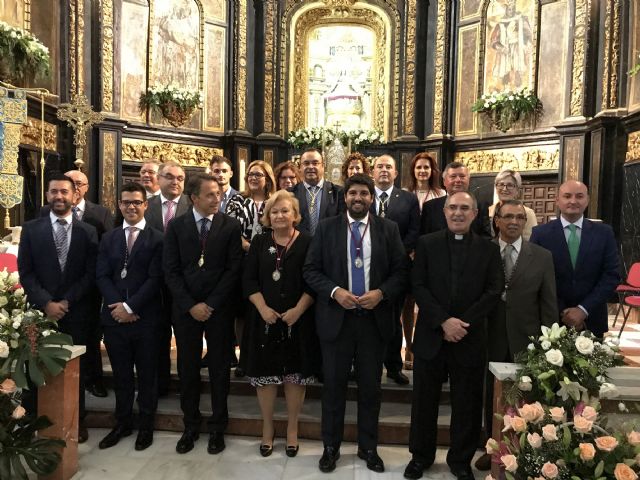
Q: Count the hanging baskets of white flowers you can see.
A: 3